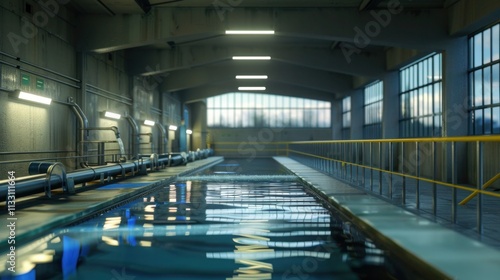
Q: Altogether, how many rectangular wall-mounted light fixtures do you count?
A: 5